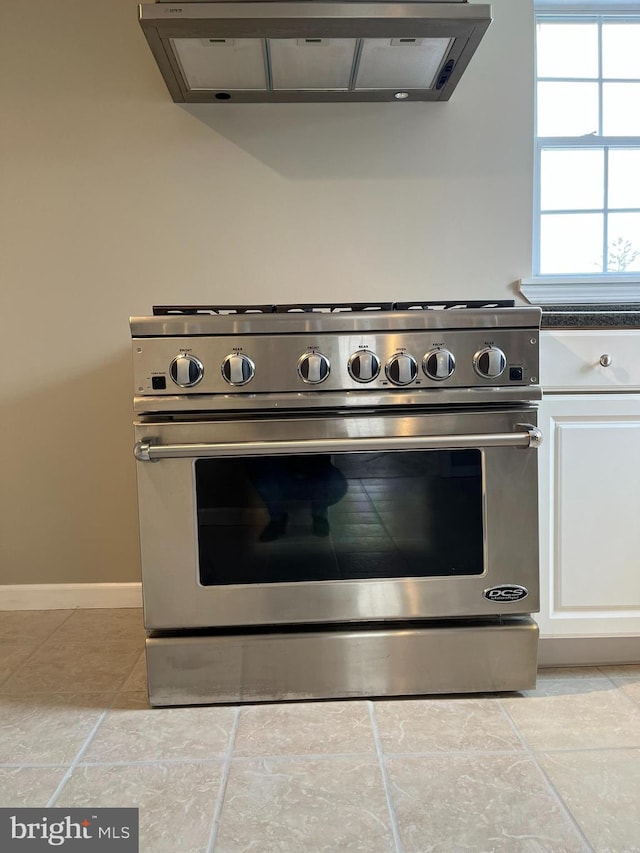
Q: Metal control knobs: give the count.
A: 7